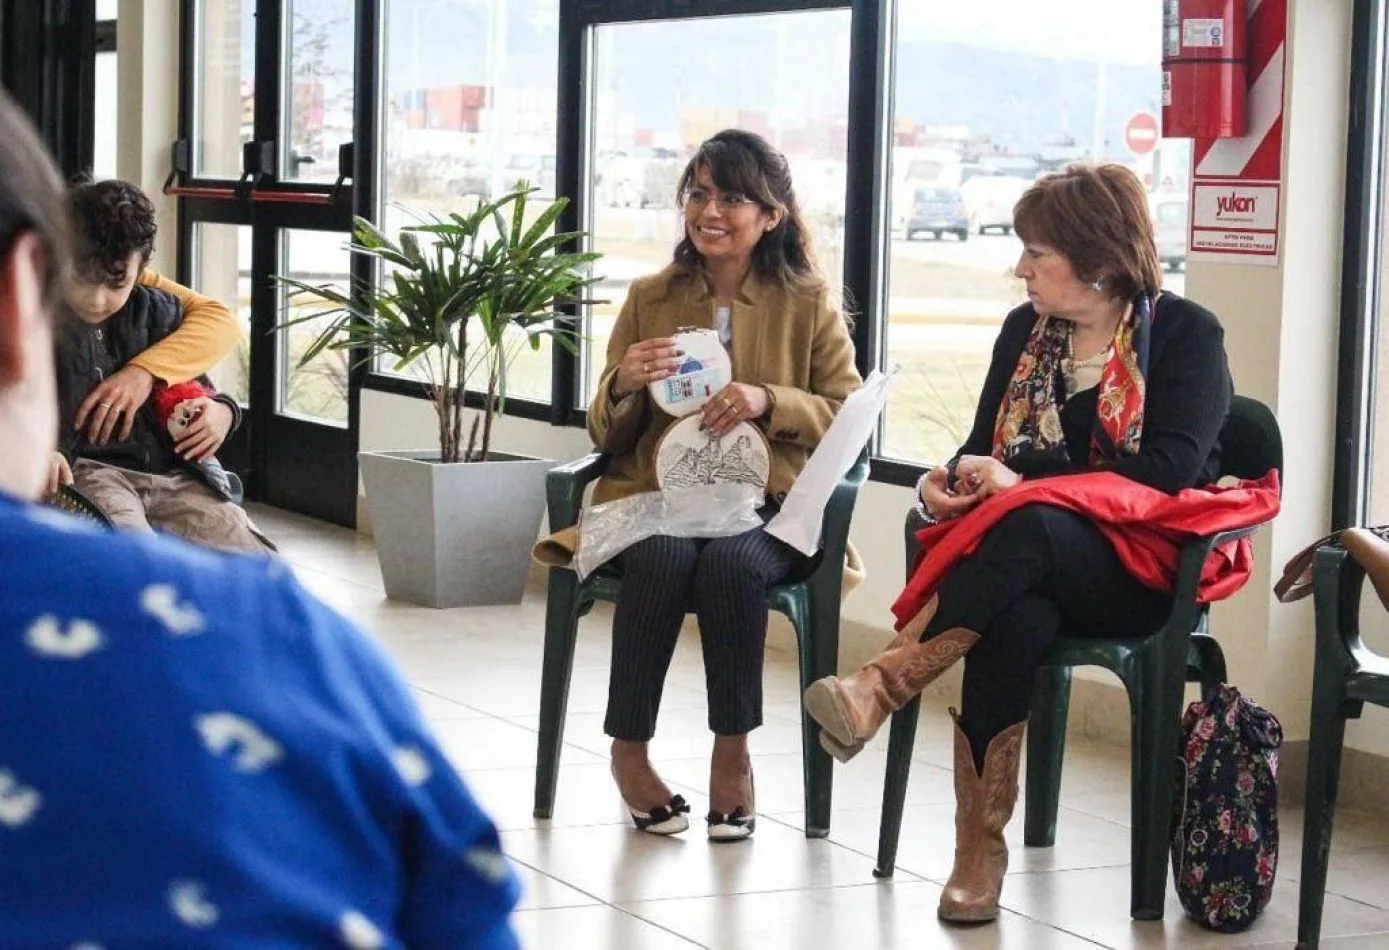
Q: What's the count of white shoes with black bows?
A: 2